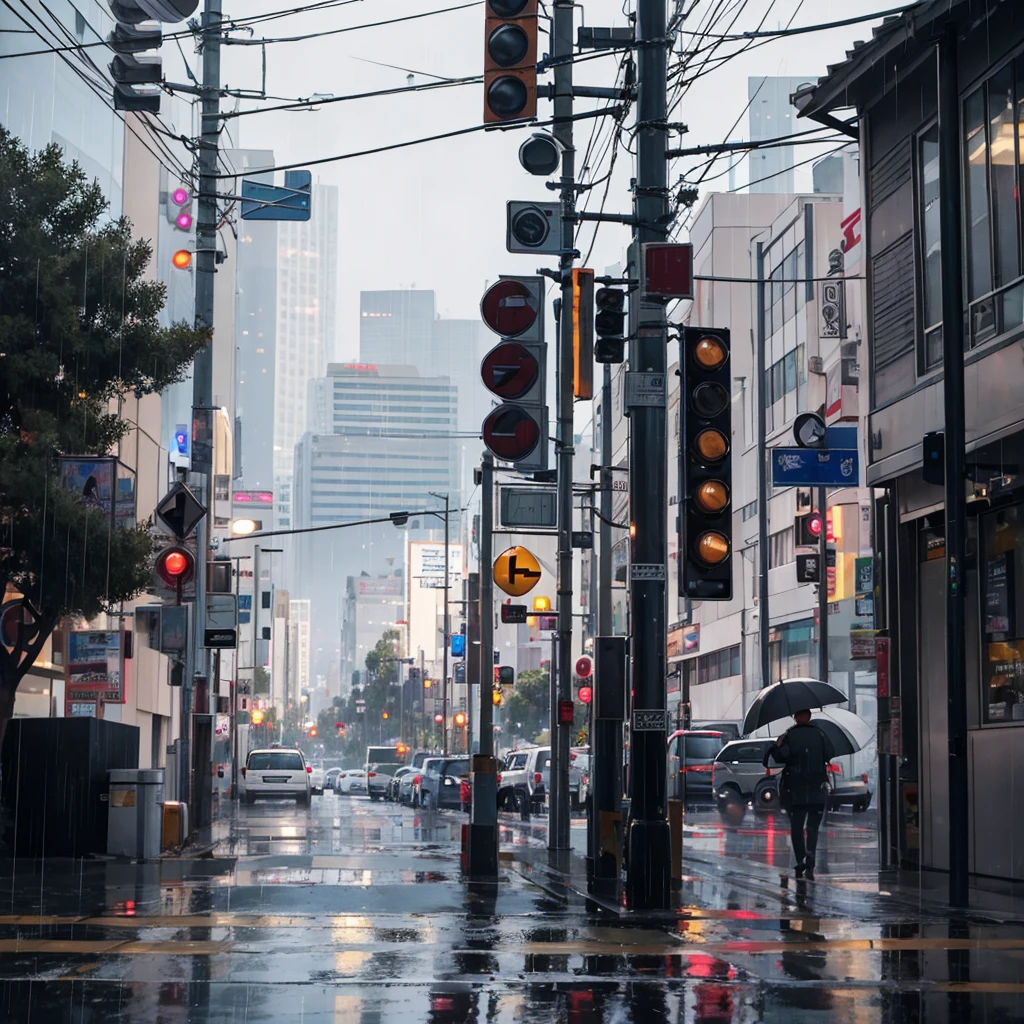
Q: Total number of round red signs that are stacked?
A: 3